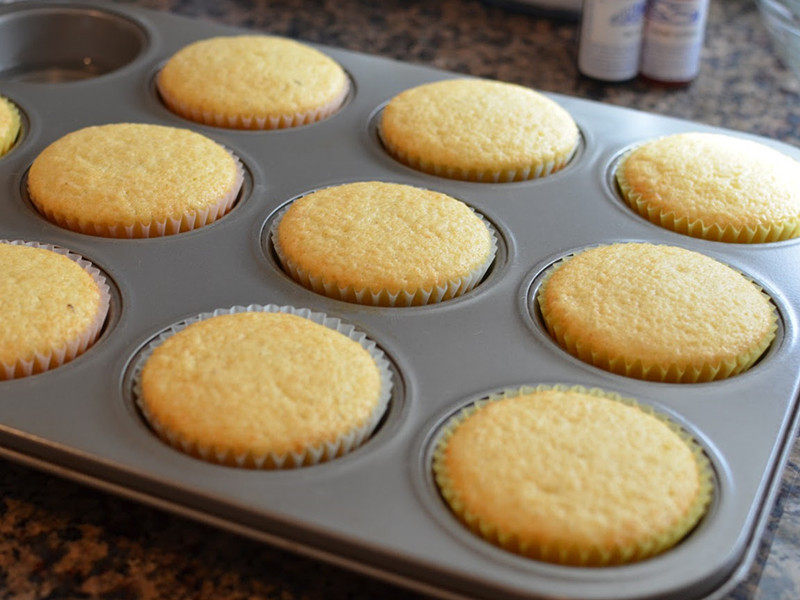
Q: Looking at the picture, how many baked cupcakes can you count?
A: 10